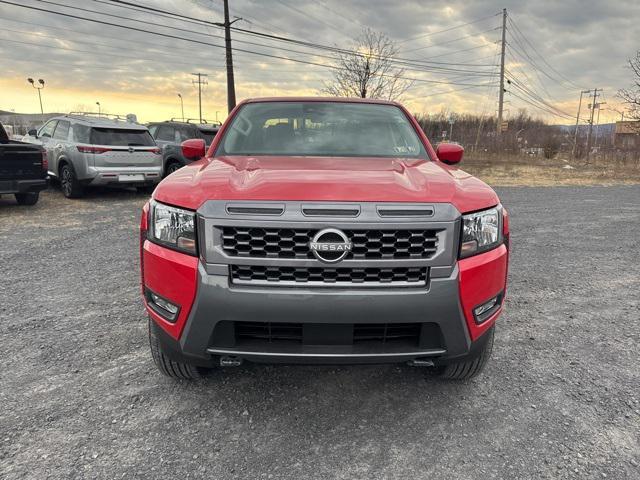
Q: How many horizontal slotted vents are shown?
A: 3